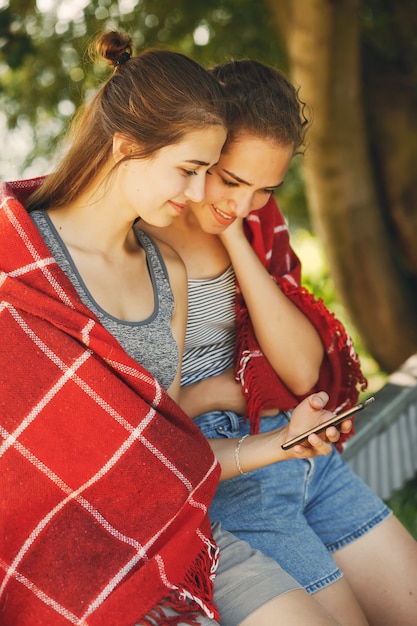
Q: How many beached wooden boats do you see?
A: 0